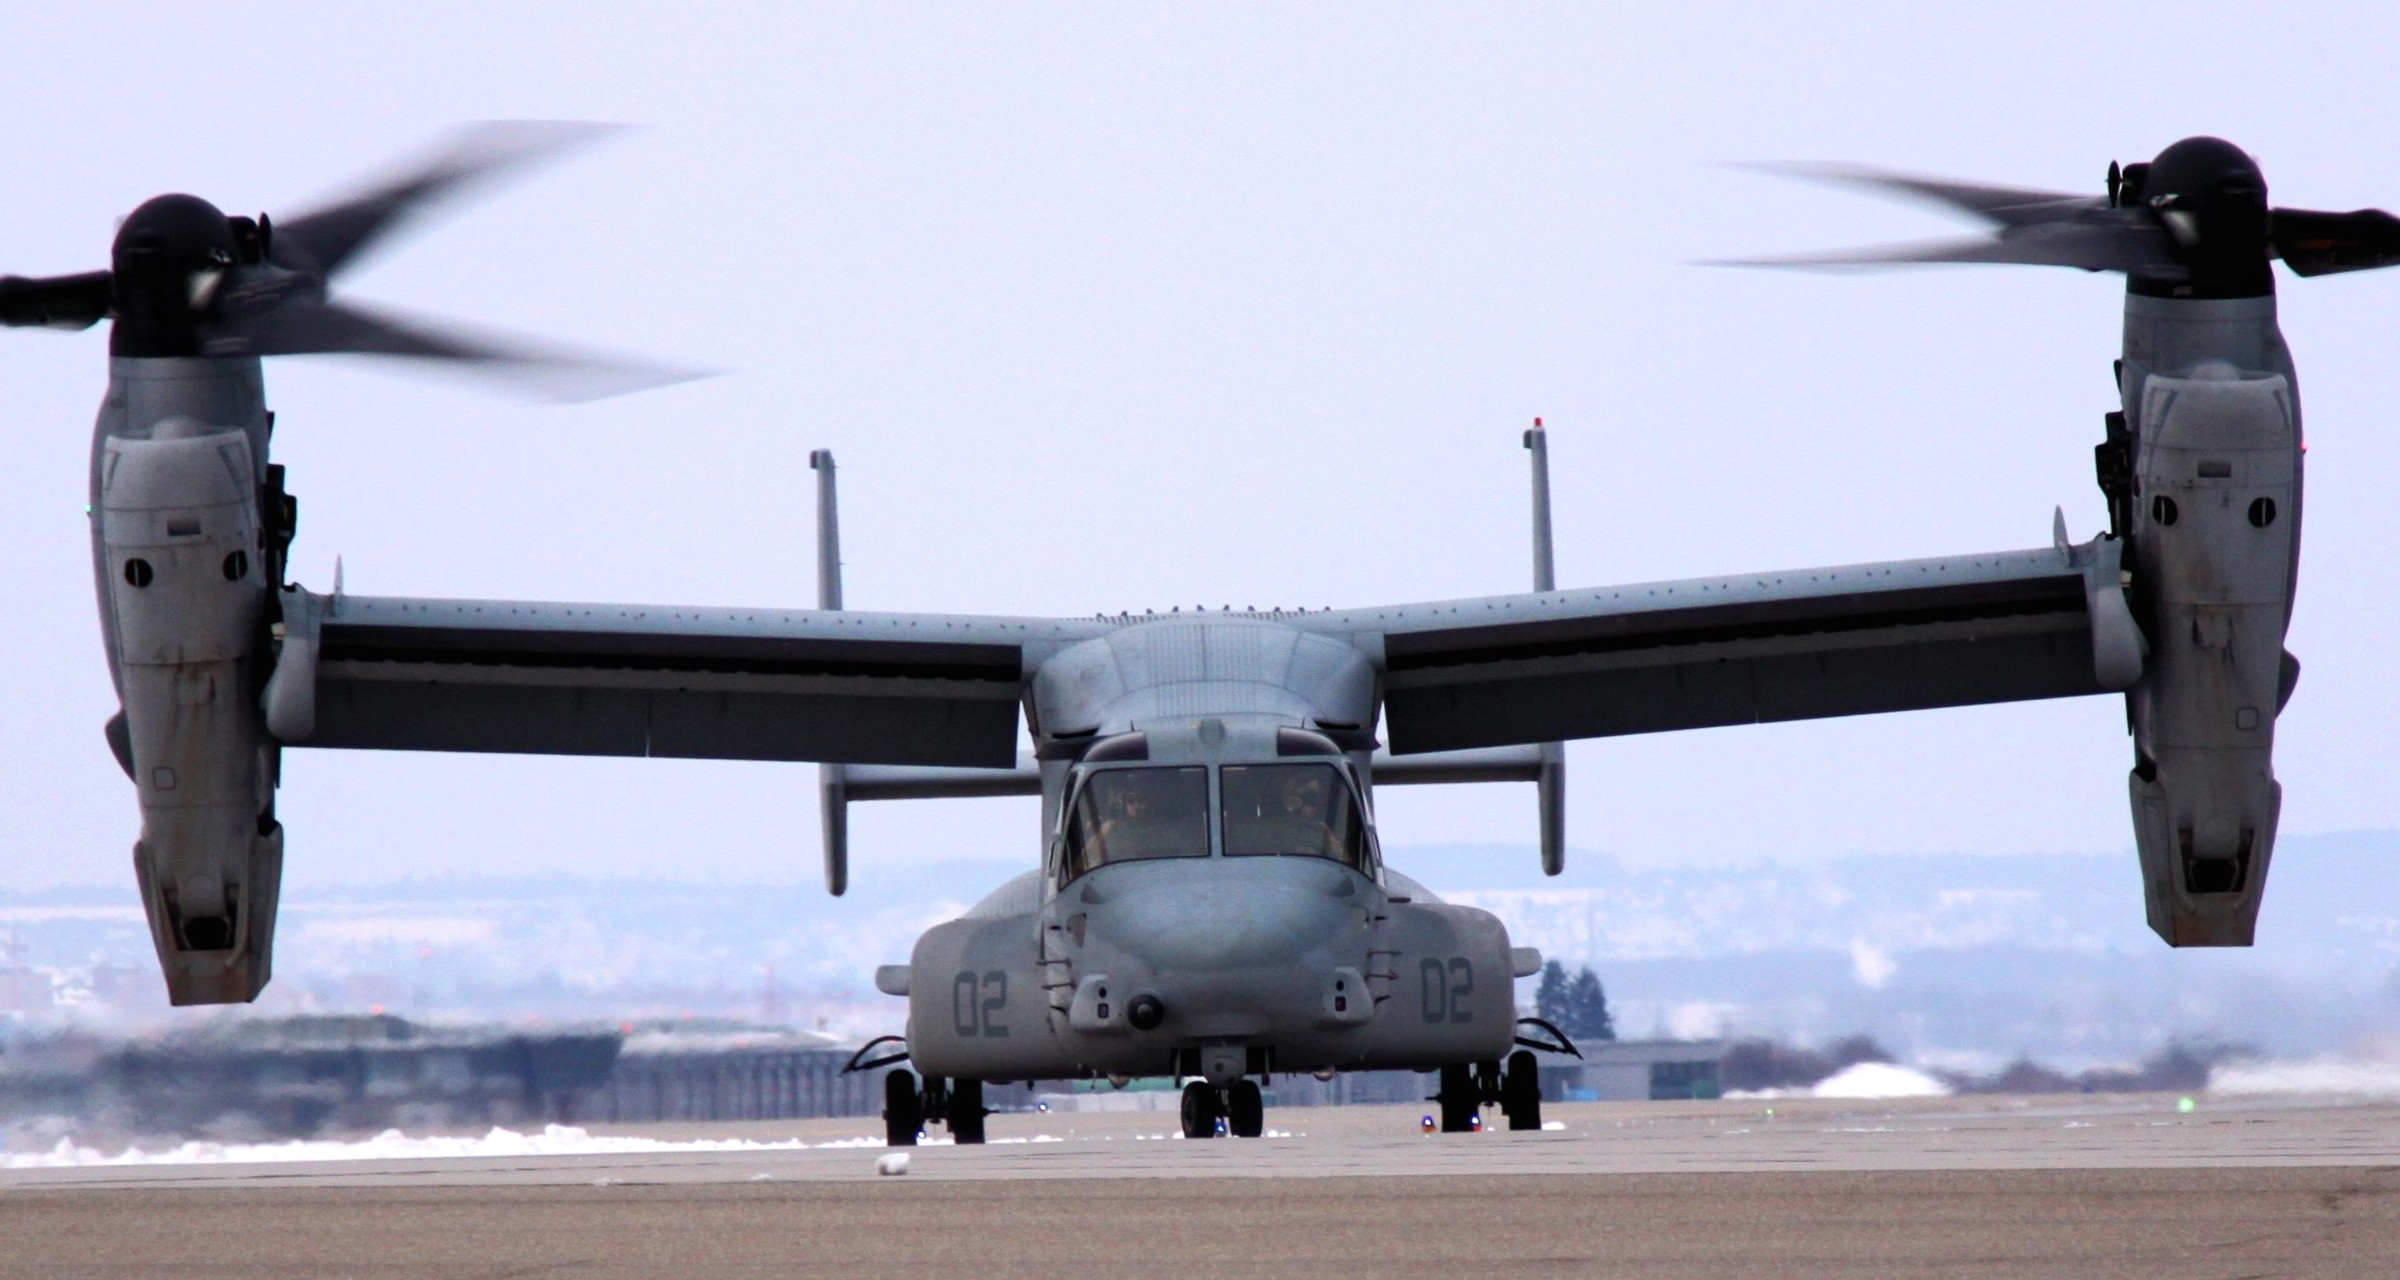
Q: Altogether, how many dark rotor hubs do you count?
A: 2